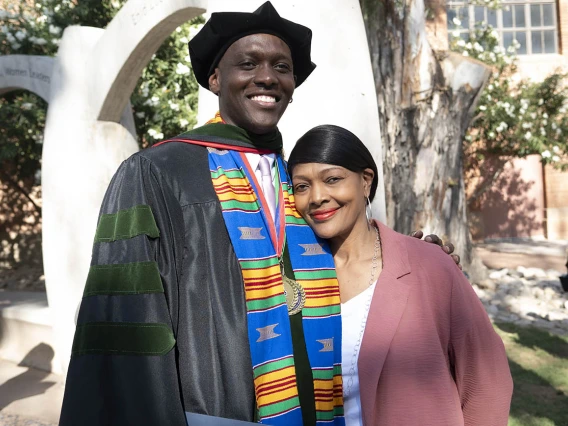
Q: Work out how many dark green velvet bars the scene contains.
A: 3